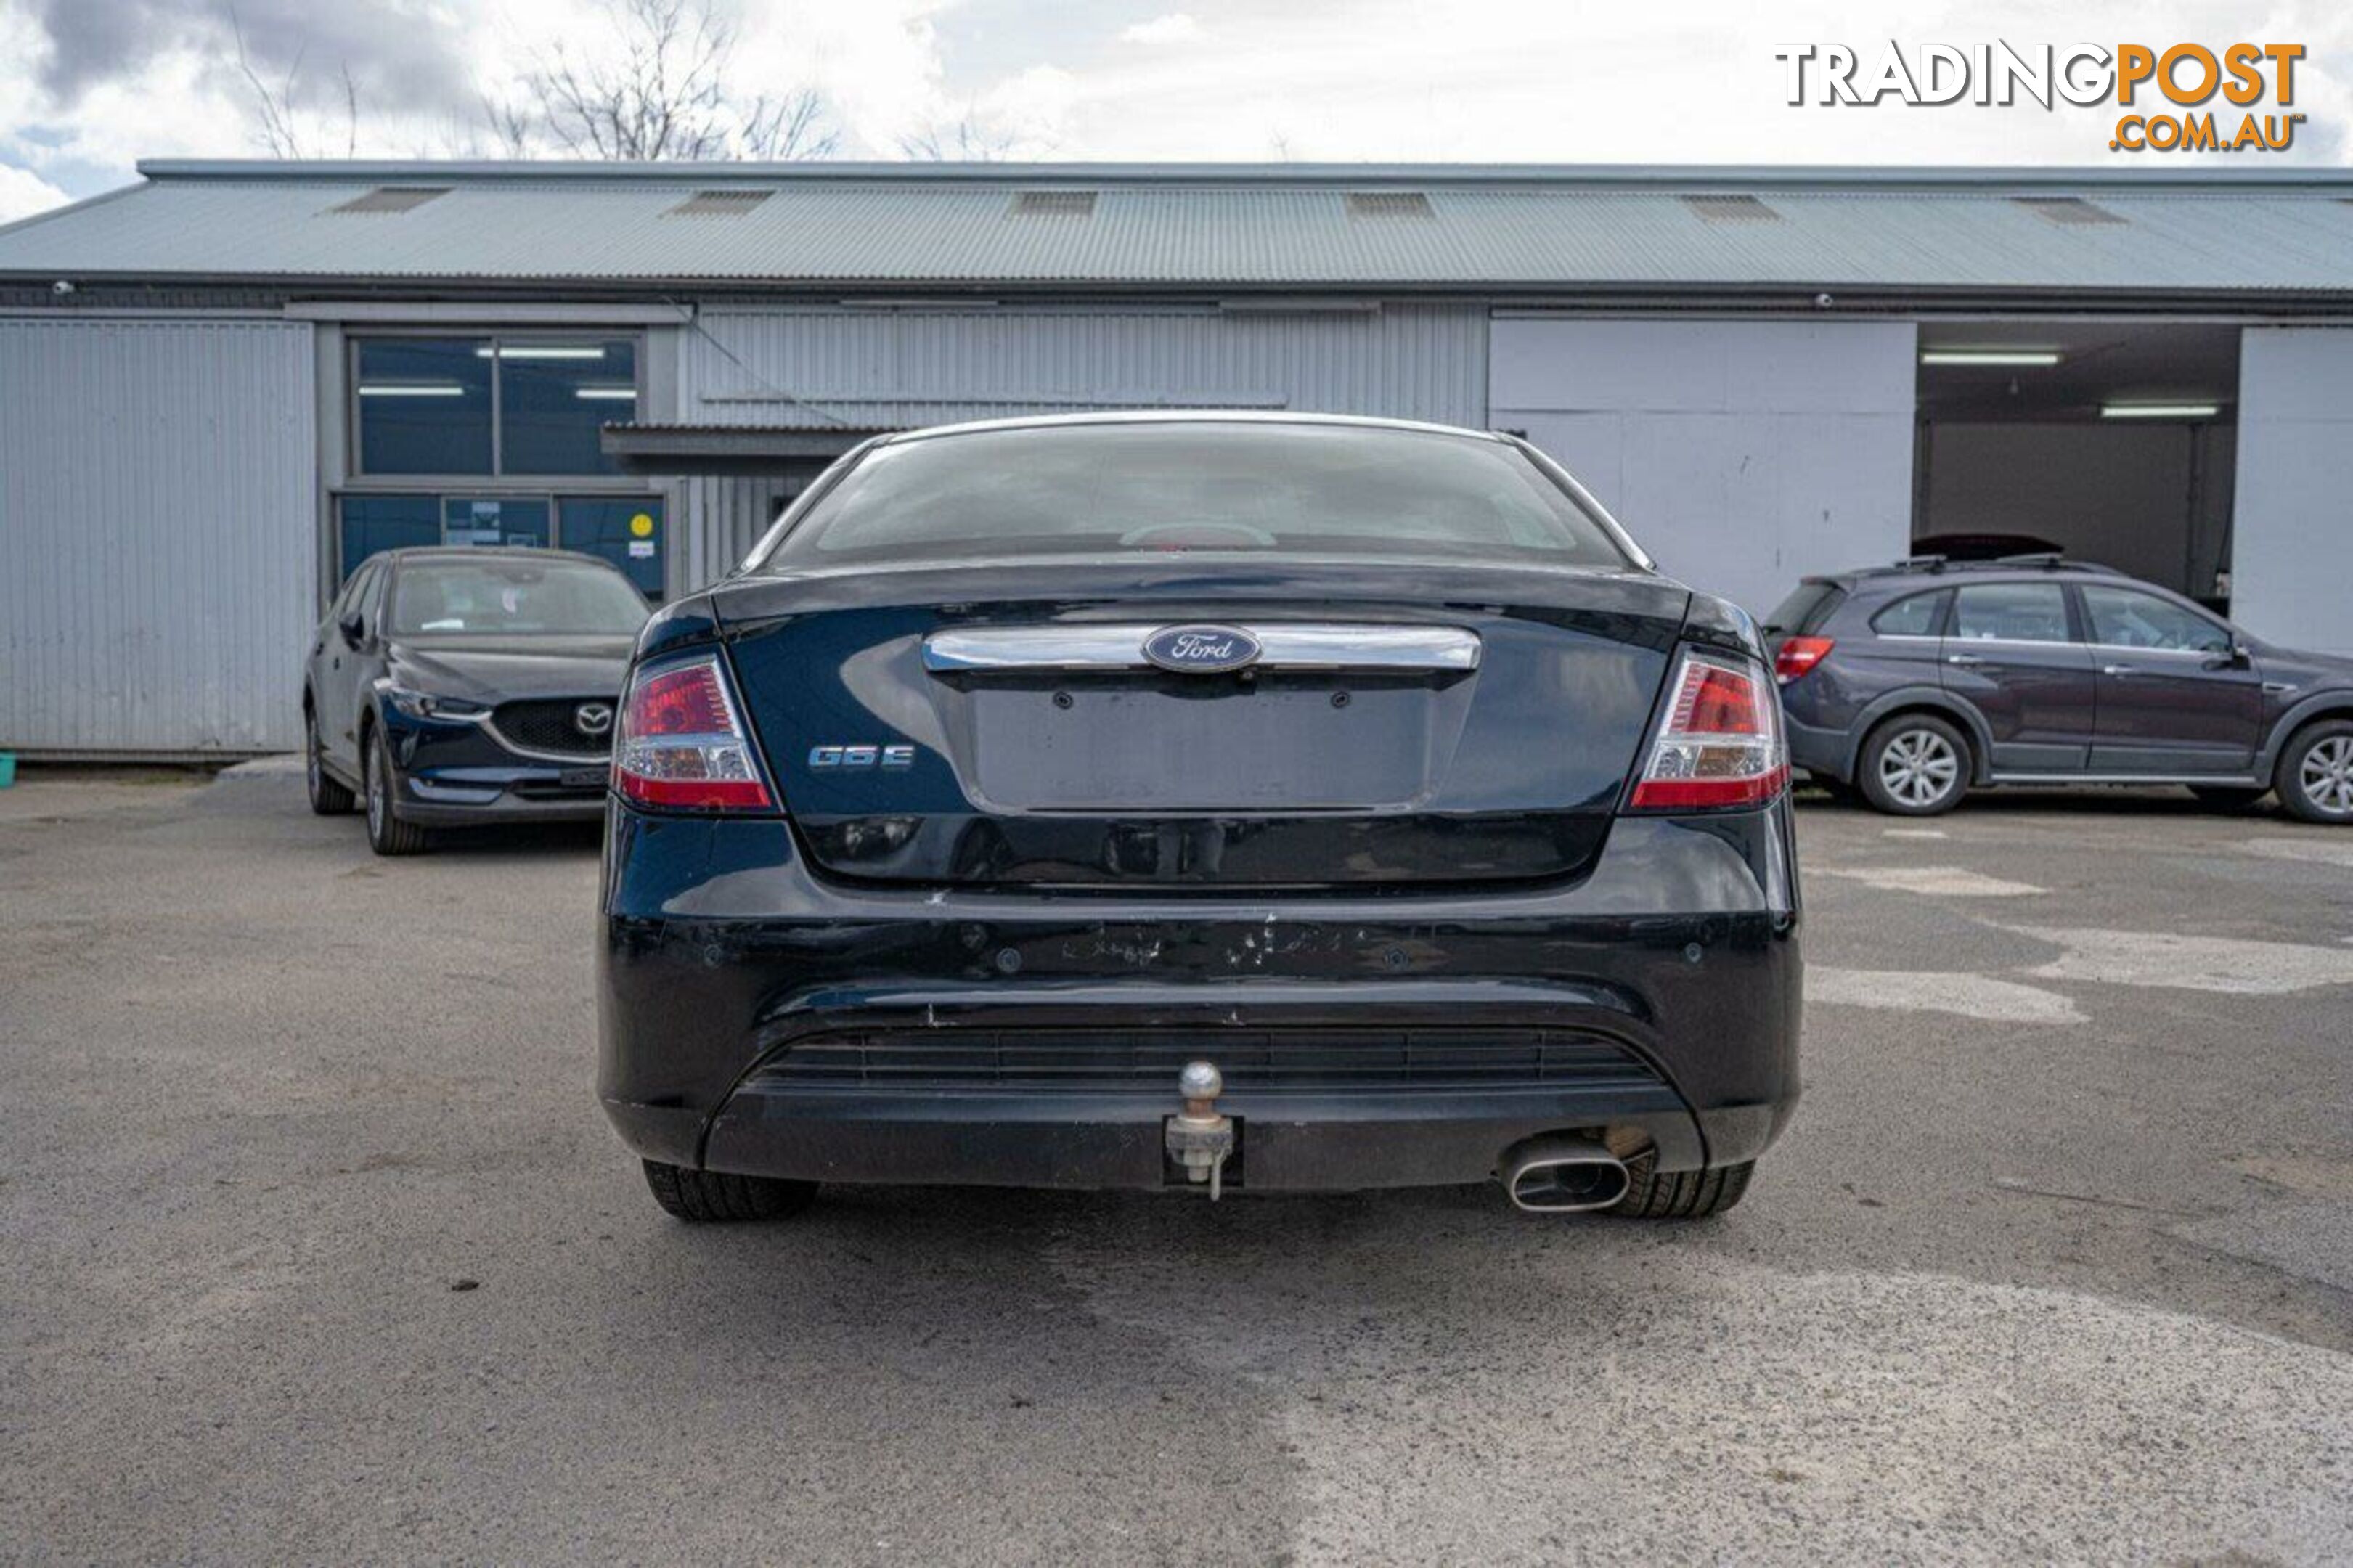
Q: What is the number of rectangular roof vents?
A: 6